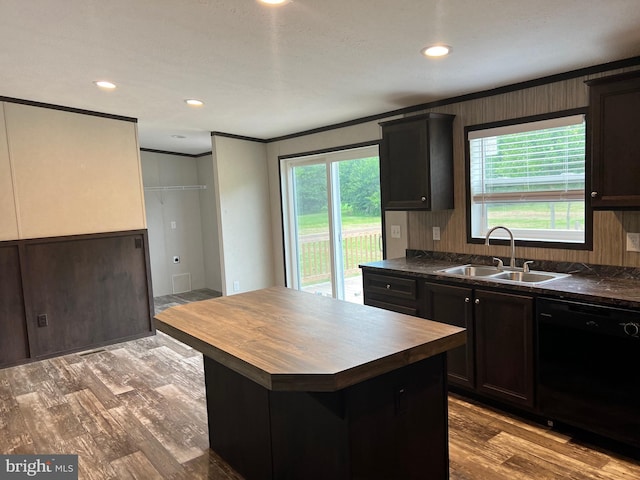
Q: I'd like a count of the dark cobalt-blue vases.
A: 0